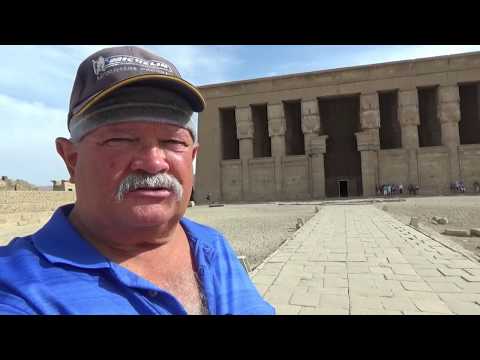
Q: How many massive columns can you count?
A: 6